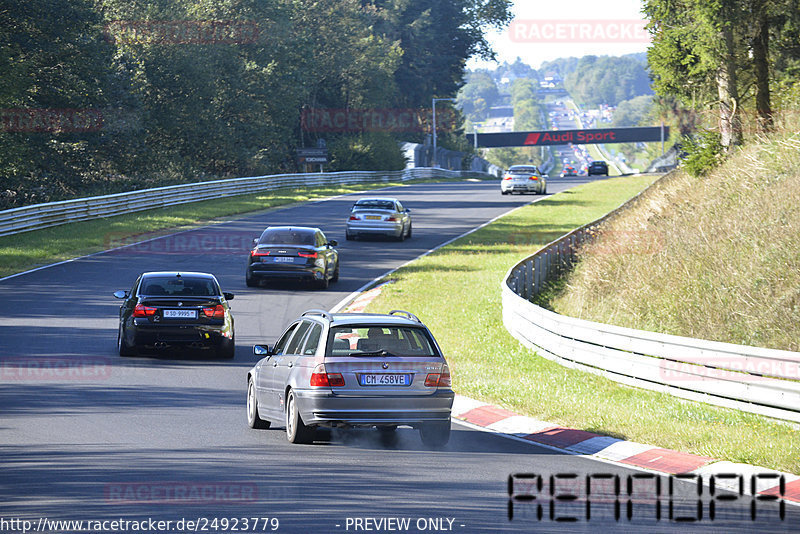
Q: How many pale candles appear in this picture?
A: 0